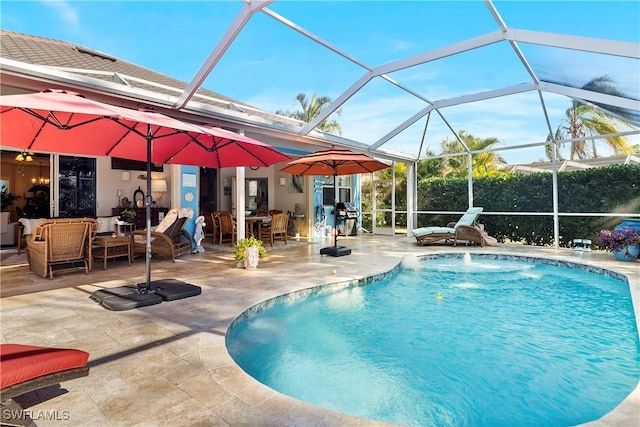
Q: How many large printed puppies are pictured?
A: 0